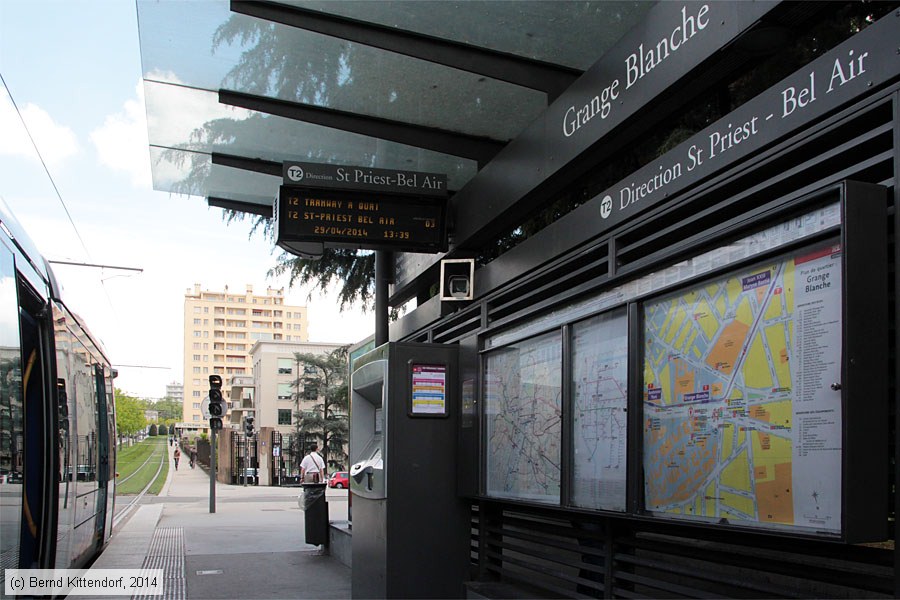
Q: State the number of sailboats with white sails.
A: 0